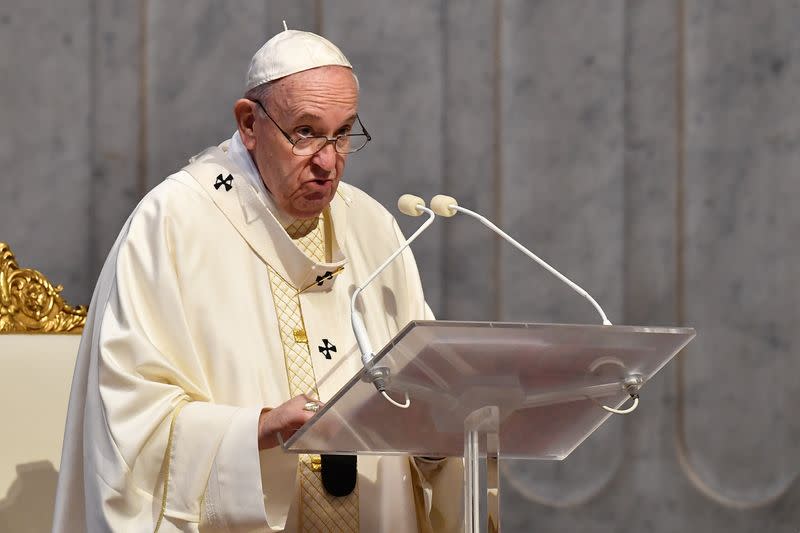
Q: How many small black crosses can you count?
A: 3